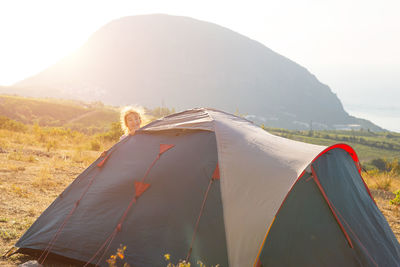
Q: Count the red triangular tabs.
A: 4